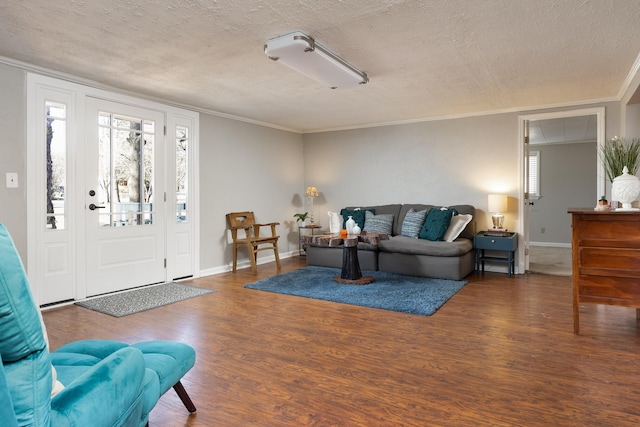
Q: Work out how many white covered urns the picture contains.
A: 1